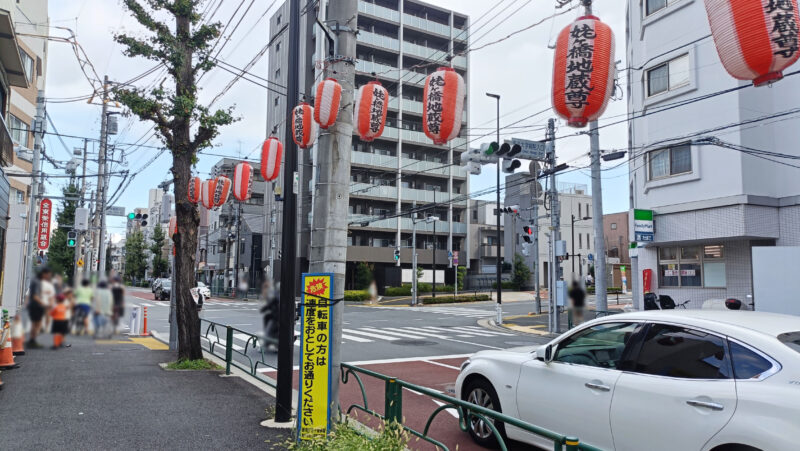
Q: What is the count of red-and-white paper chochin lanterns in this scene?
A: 12